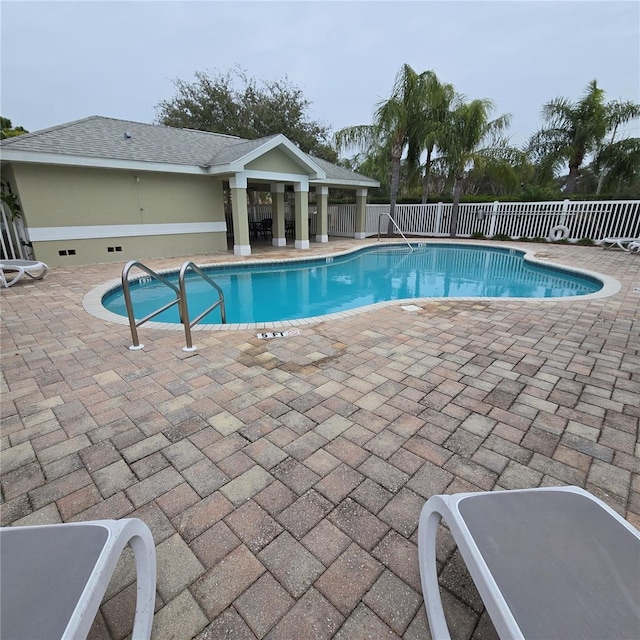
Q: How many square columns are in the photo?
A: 5